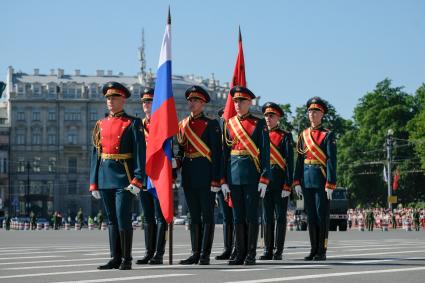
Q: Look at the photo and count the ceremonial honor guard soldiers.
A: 7